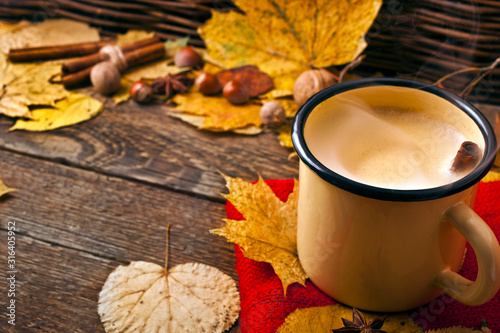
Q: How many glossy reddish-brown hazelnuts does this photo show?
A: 4